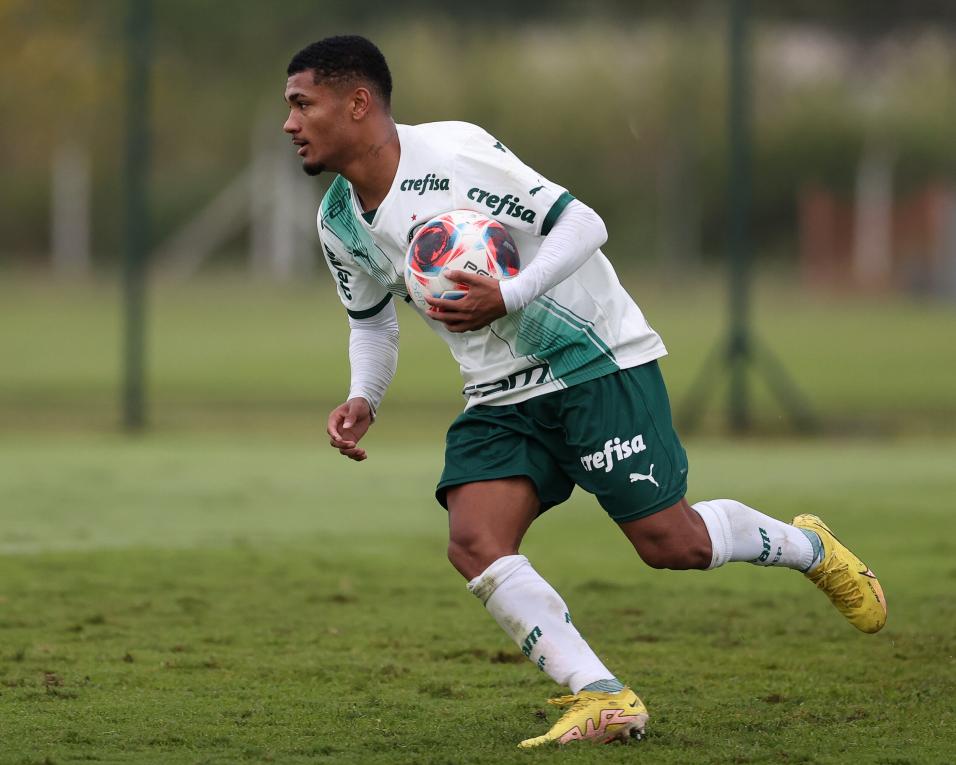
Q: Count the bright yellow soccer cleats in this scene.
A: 2